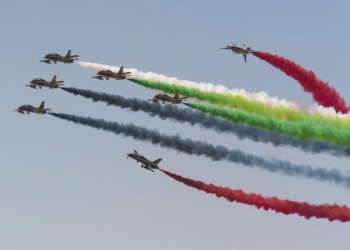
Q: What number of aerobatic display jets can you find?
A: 7